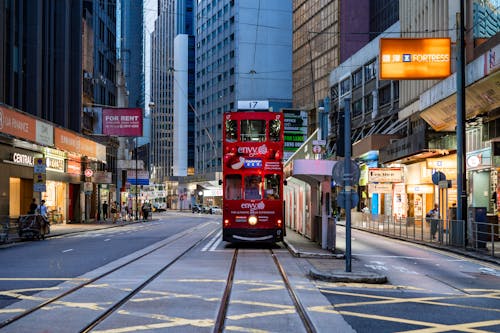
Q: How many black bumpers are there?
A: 1